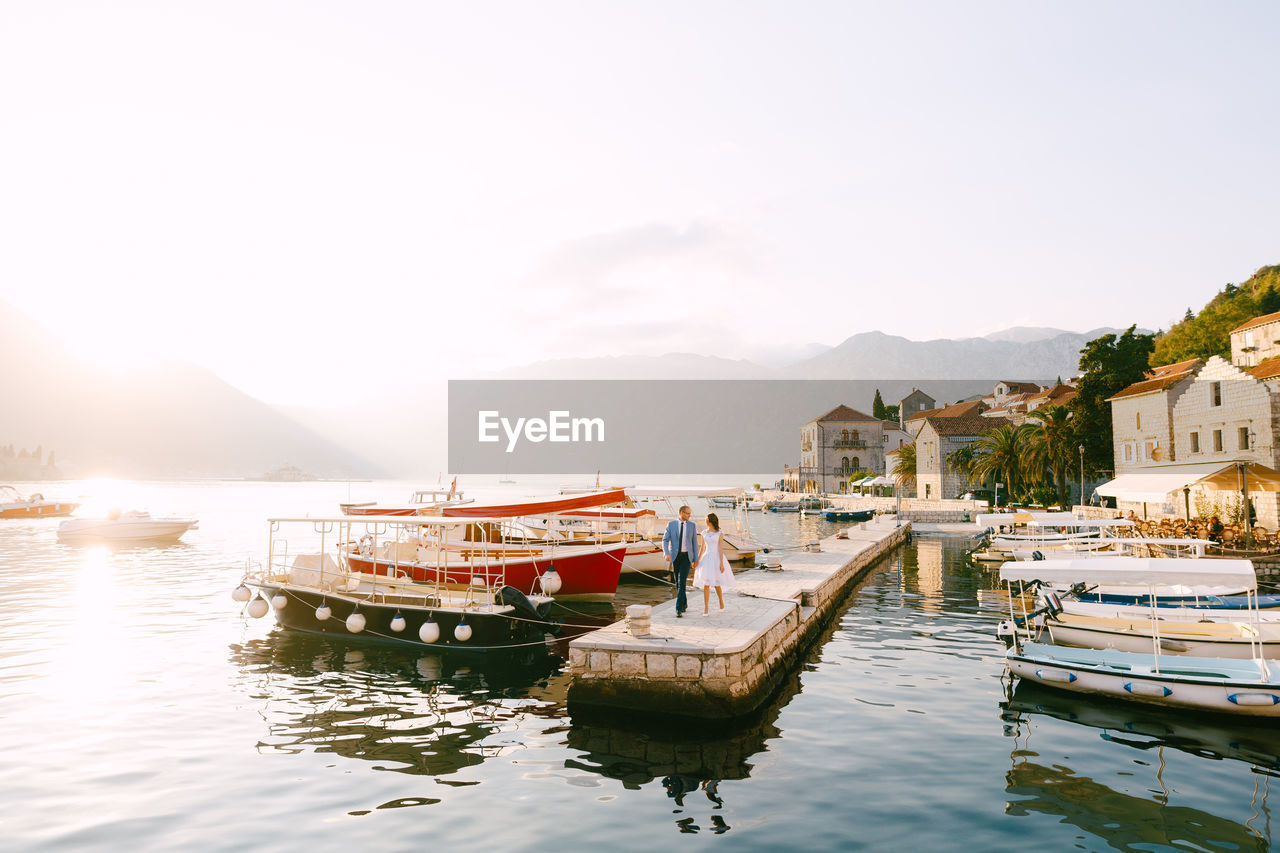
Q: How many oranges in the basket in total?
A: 0